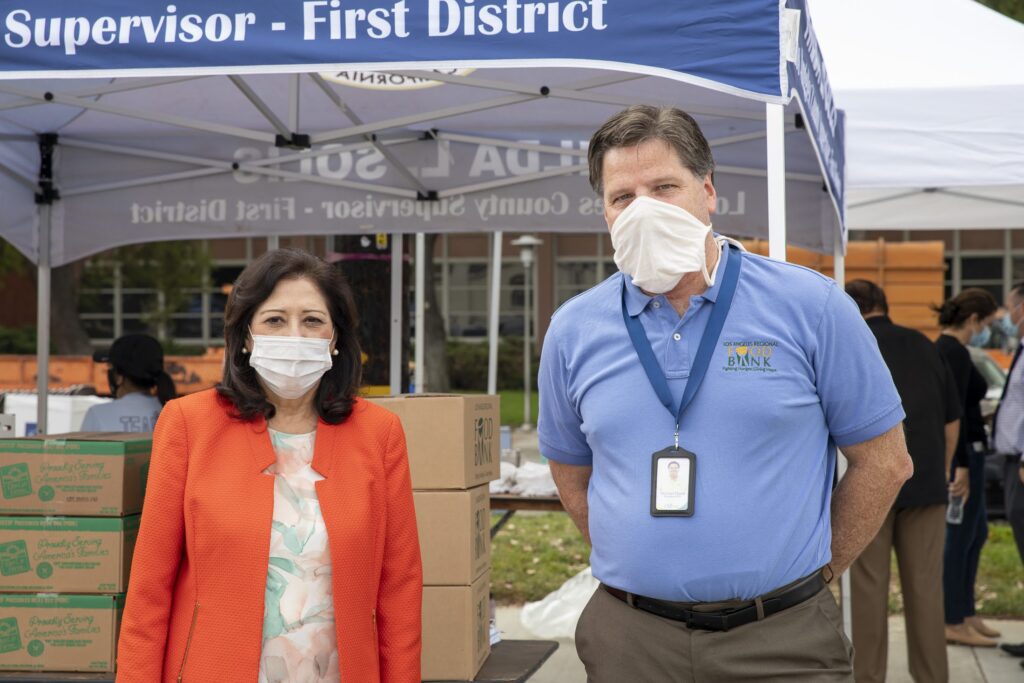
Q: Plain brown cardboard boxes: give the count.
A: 3